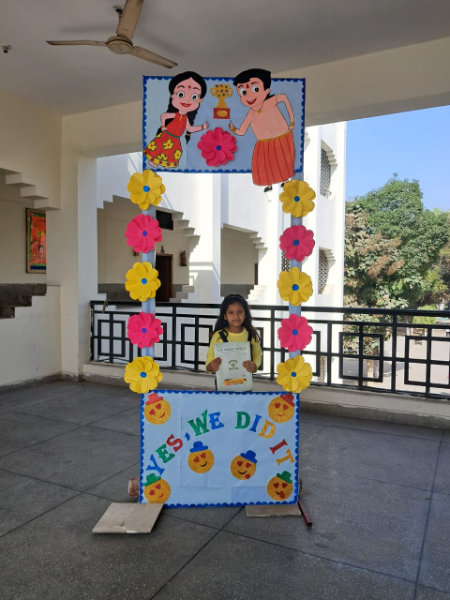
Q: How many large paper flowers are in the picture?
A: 11